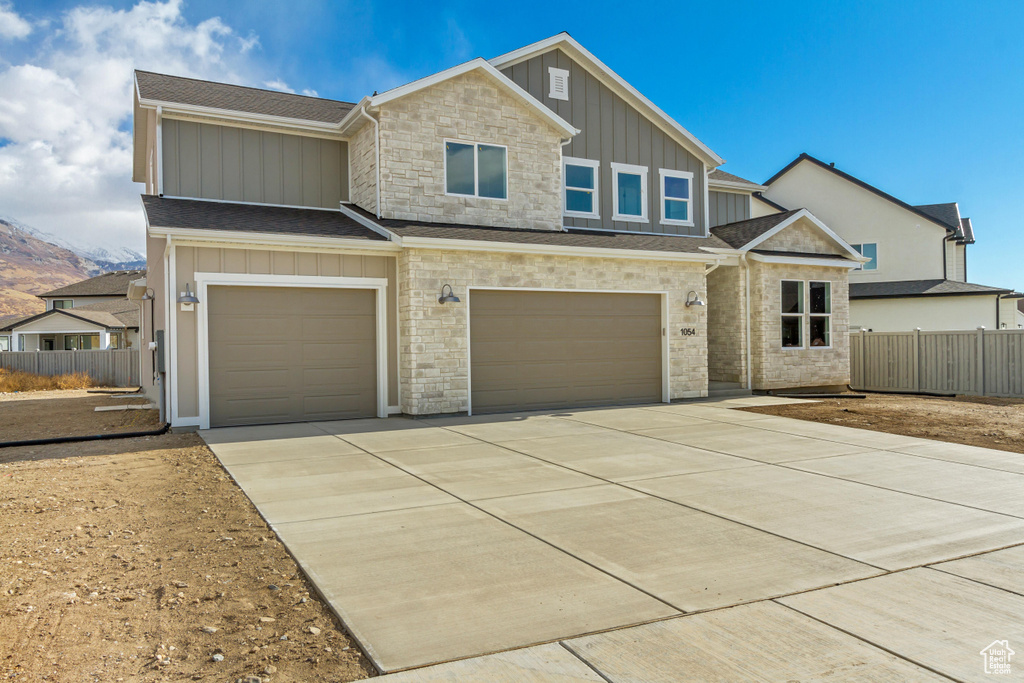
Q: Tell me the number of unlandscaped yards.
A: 2